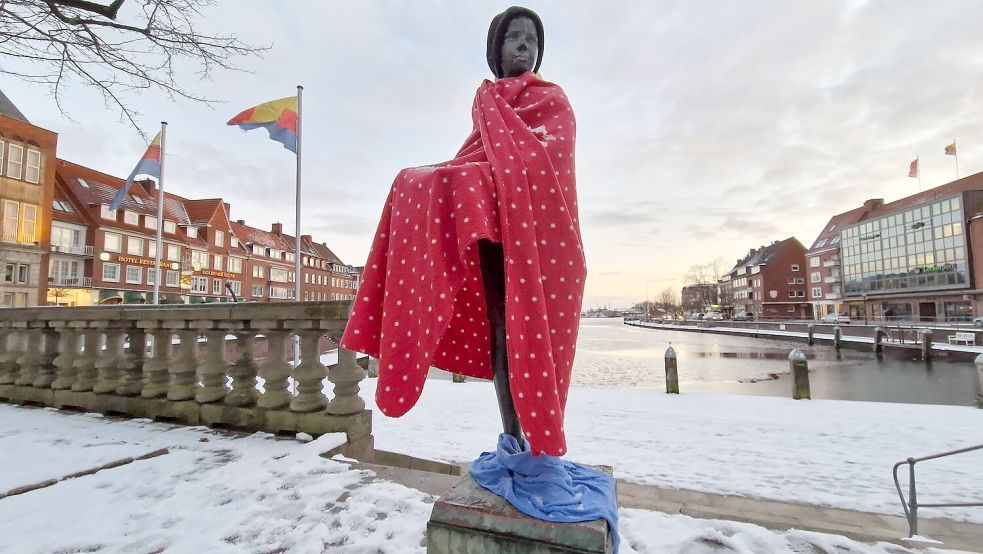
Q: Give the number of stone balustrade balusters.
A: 14